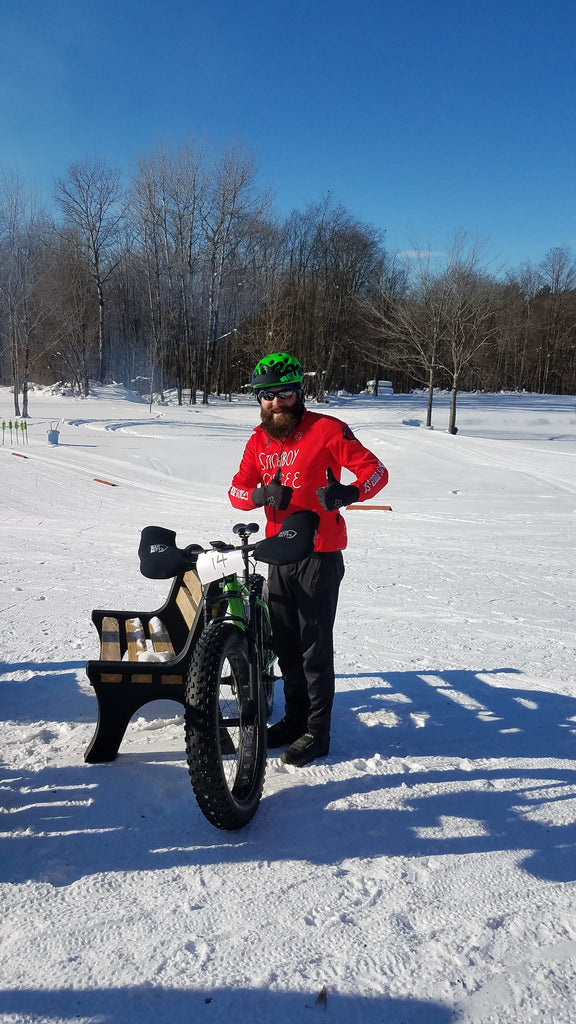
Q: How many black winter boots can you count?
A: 2